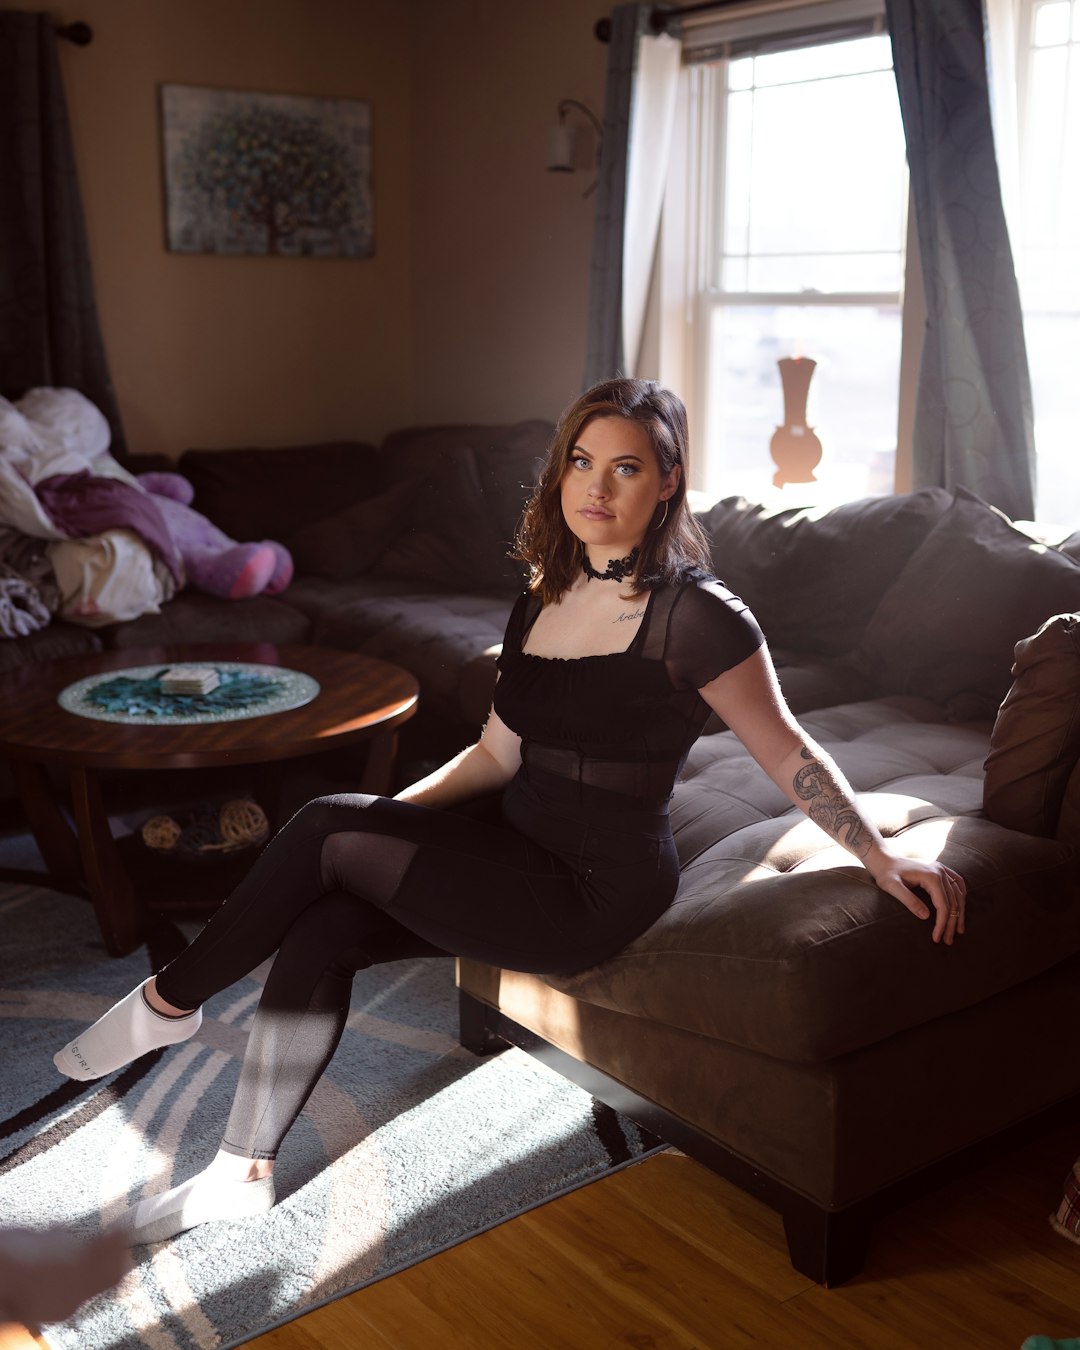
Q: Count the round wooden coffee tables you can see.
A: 1